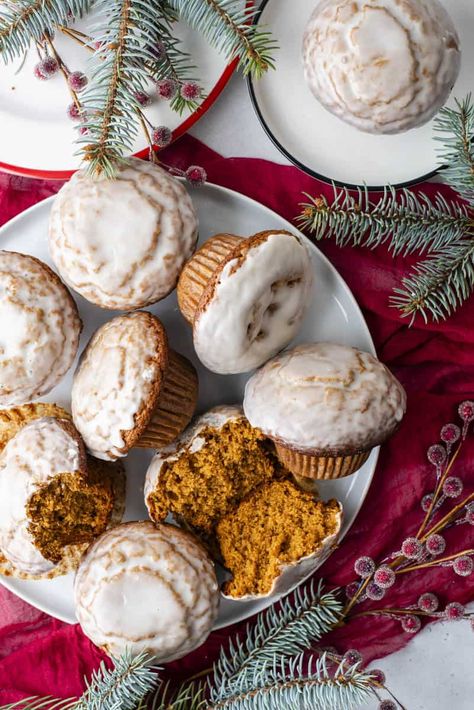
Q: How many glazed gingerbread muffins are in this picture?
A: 9